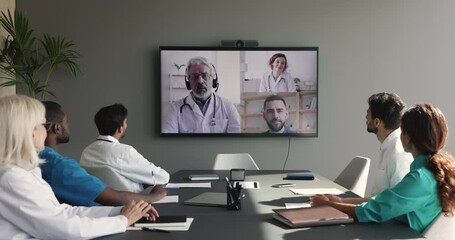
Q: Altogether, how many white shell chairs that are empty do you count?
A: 2